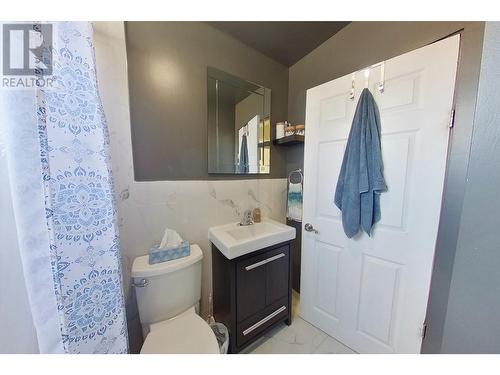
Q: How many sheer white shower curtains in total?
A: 1